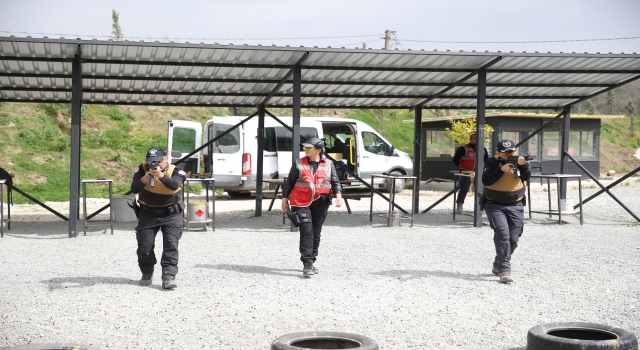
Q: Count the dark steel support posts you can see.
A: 6